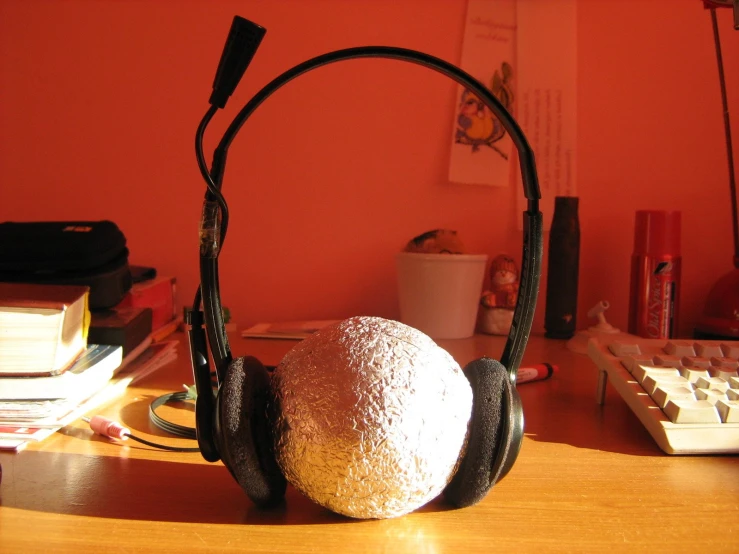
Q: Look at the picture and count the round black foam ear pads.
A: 2